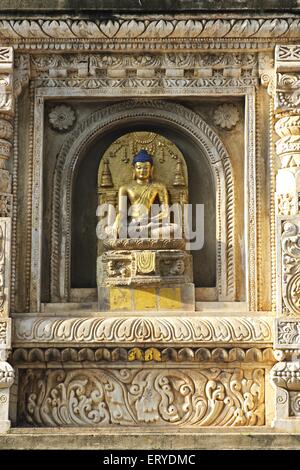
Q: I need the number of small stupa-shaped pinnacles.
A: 2